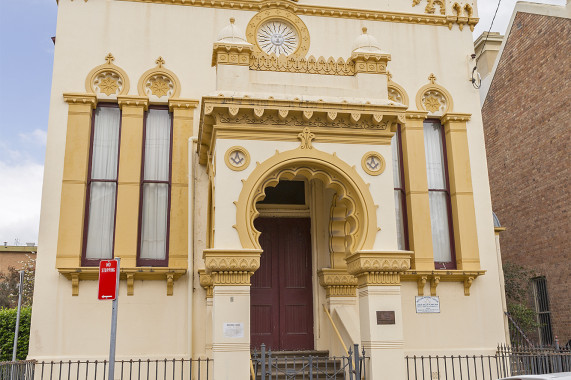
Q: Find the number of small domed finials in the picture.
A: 2